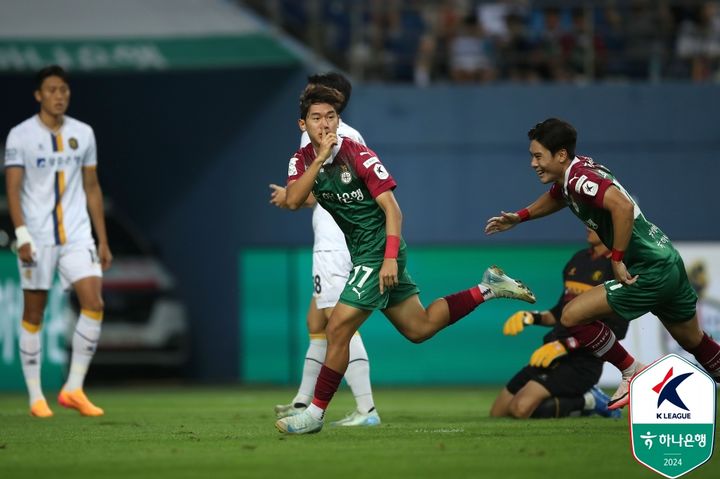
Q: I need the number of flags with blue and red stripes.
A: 0